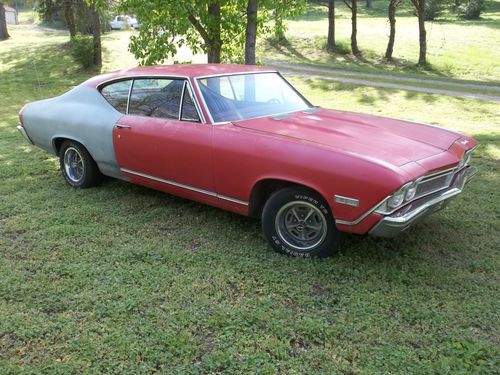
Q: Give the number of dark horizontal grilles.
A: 1